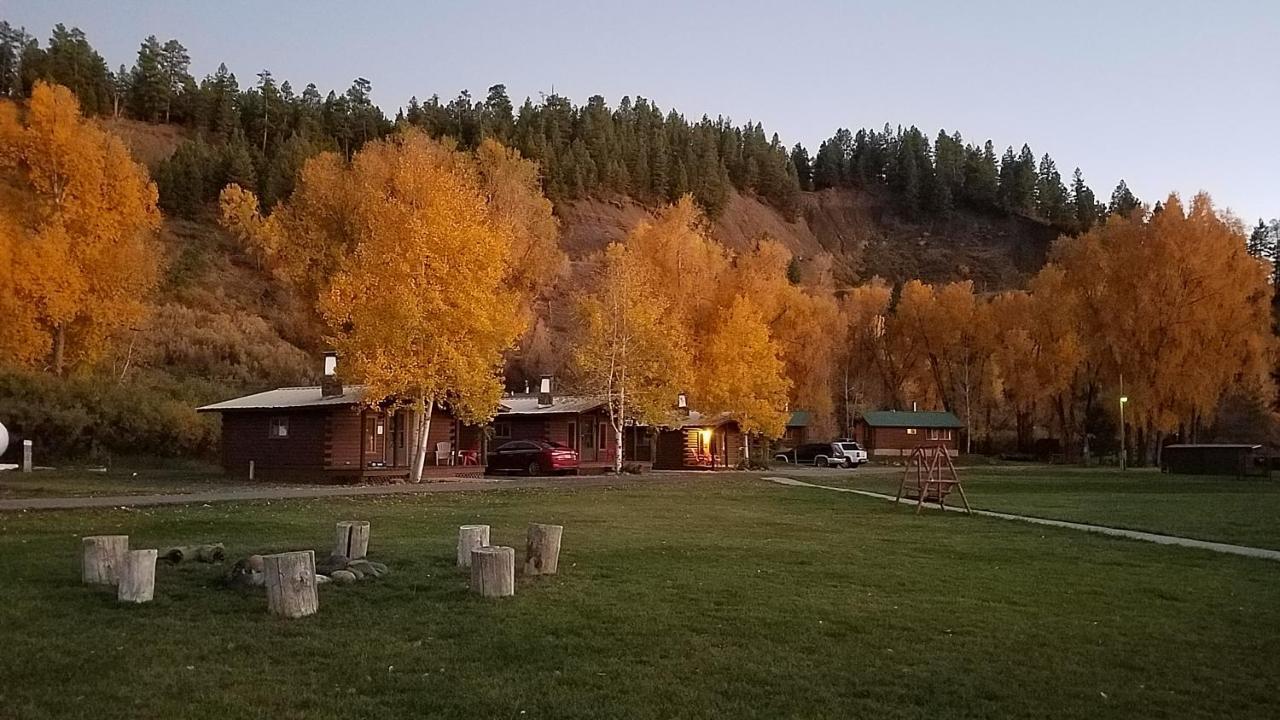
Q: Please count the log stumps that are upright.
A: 7